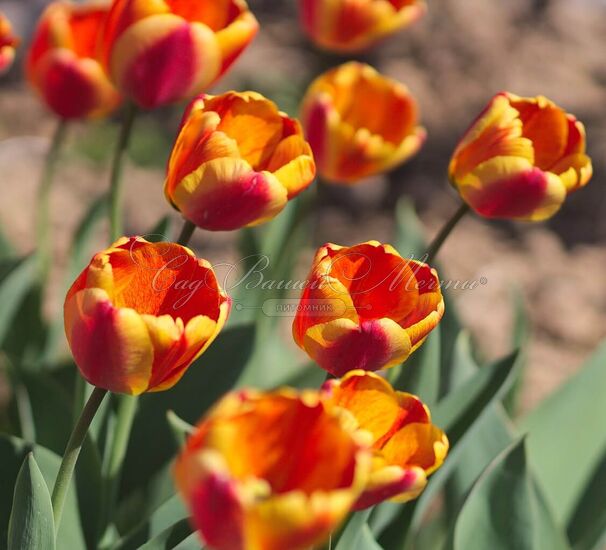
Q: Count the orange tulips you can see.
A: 11